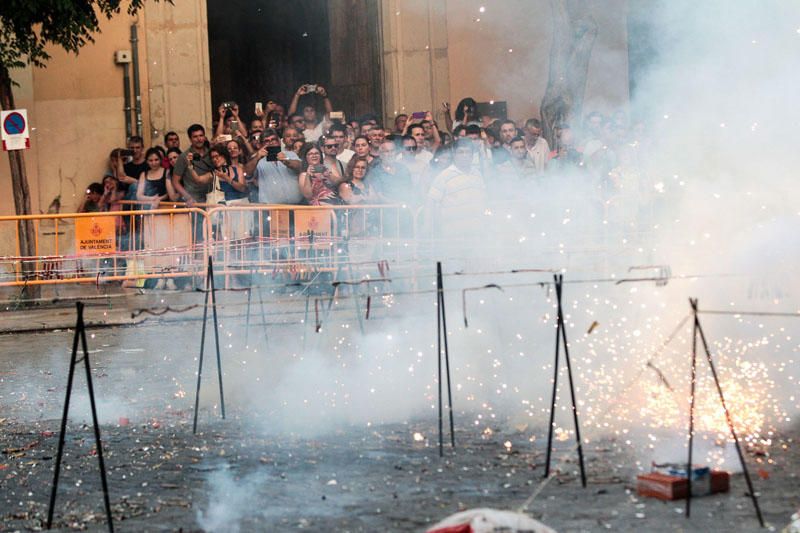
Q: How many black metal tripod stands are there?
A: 5